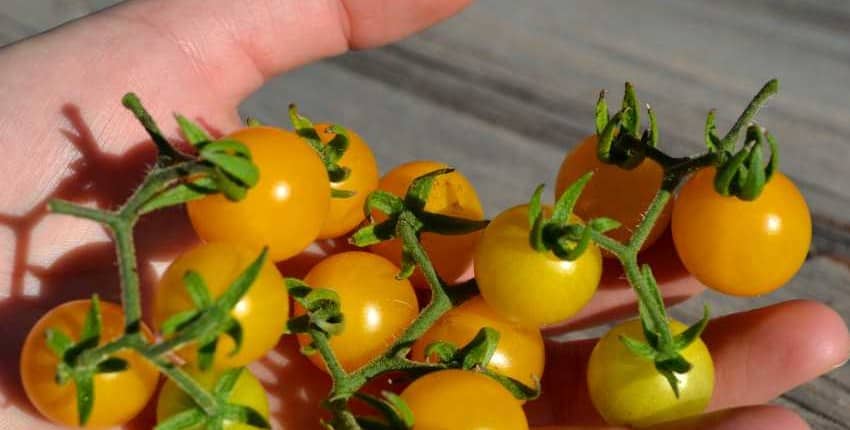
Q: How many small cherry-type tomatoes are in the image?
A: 13